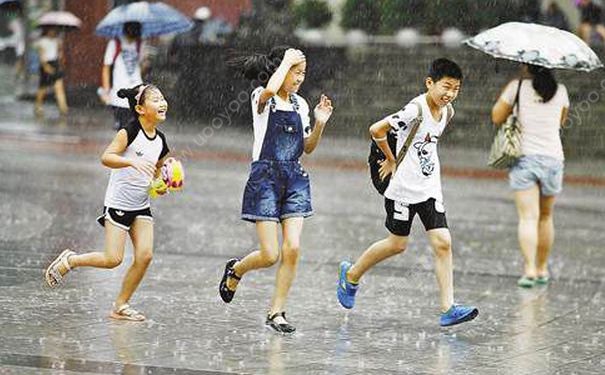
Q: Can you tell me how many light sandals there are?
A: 2